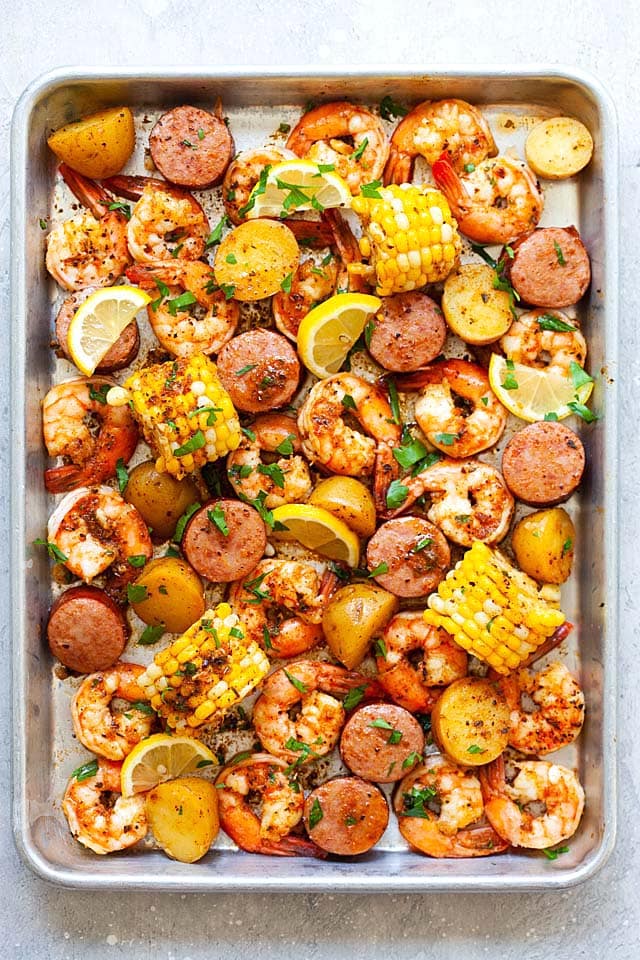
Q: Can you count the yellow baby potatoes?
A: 11